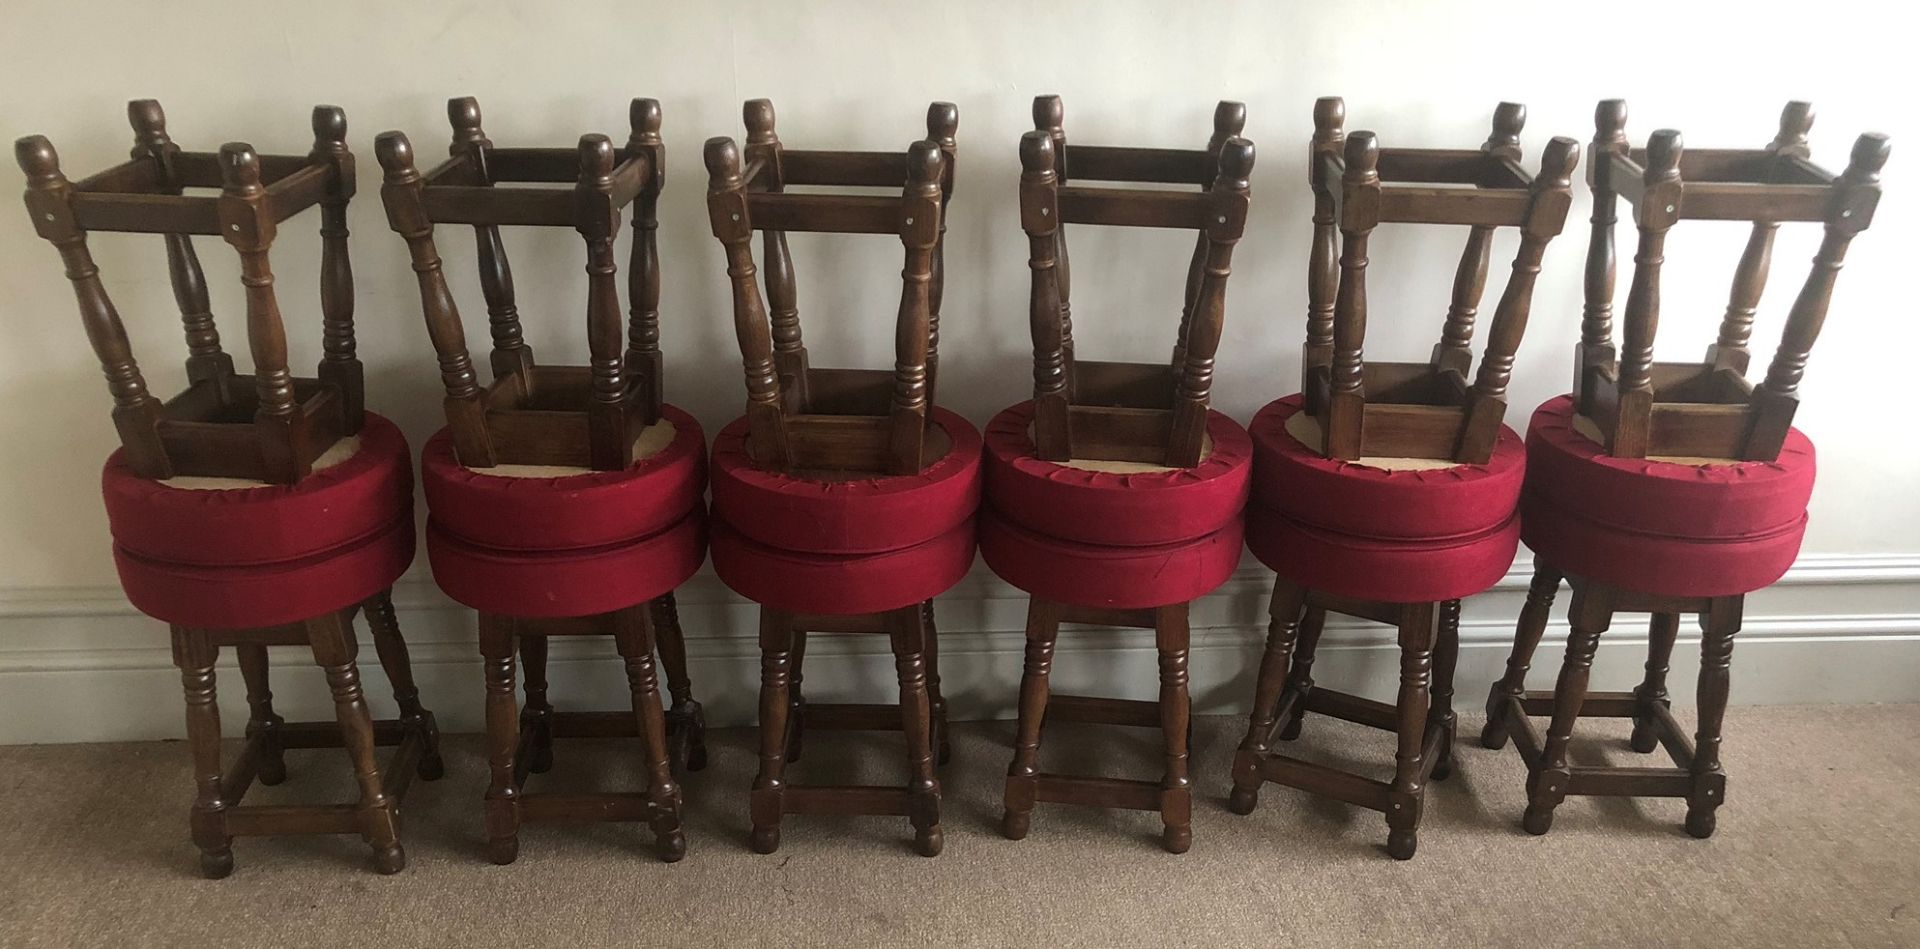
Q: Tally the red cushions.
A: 12